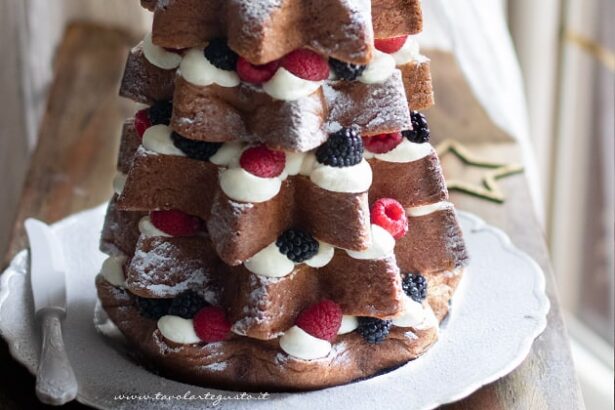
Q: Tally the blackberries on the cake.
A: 11